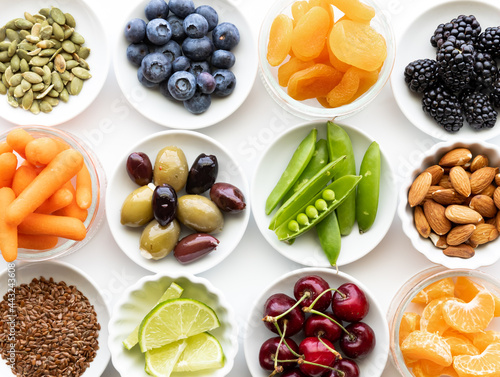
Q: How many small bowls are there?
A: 12